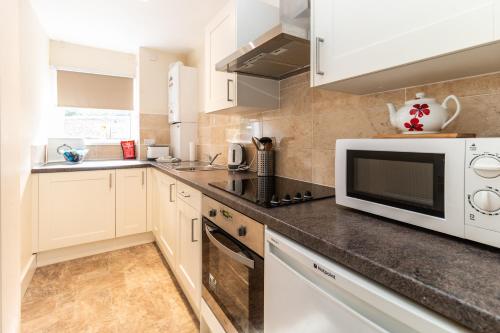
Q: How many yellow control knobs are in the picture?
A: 0